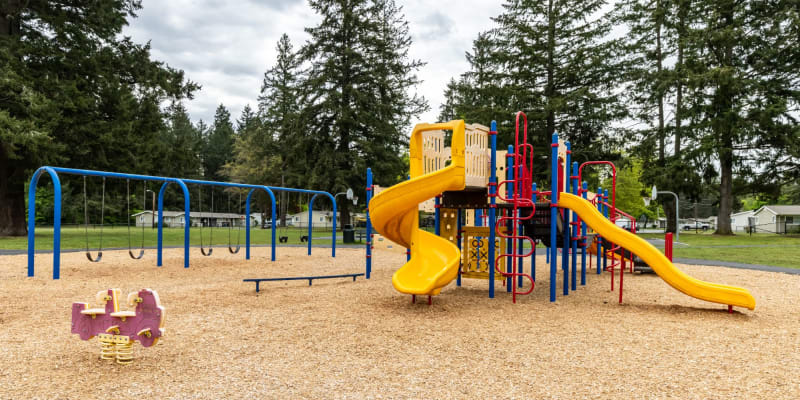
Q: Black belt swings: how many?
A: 4